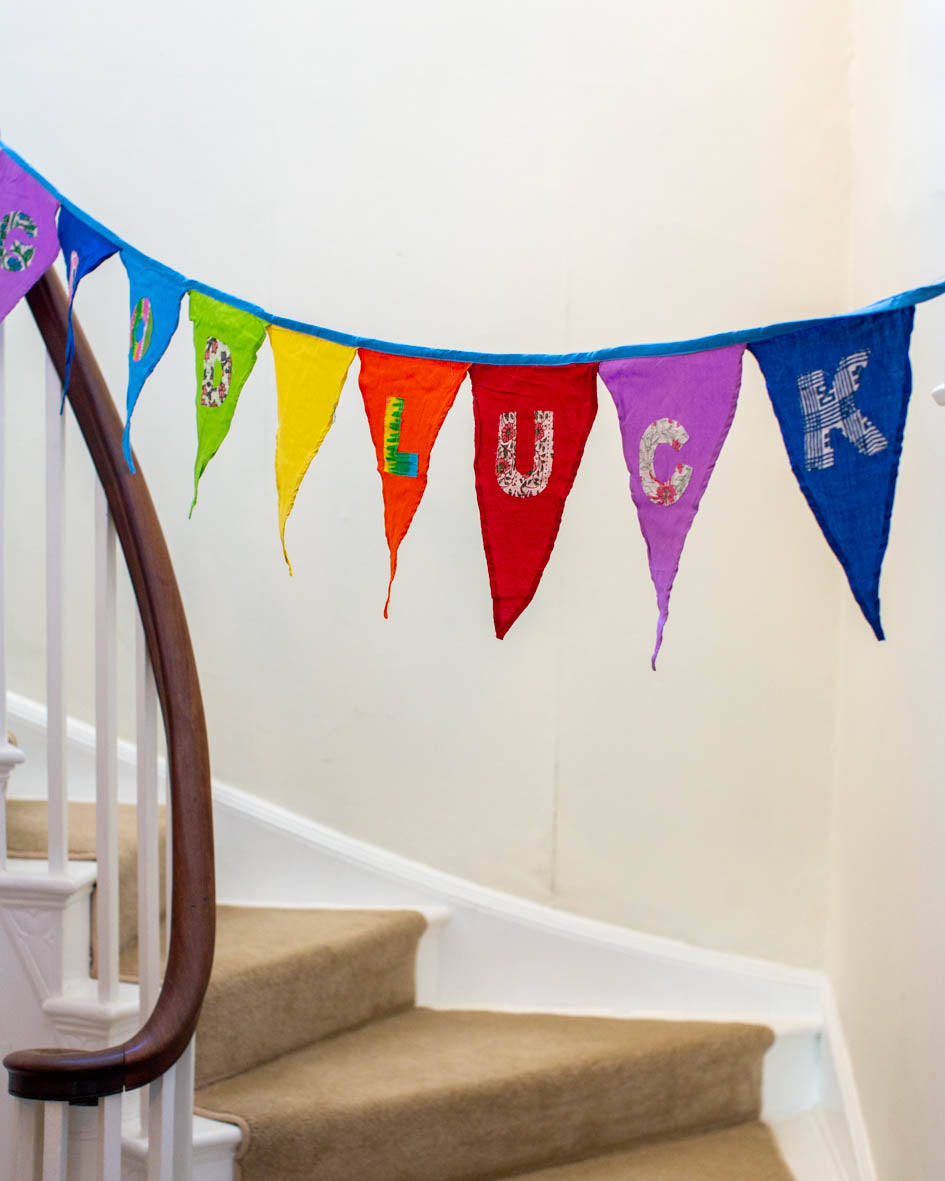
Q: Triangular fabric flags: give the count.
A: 9